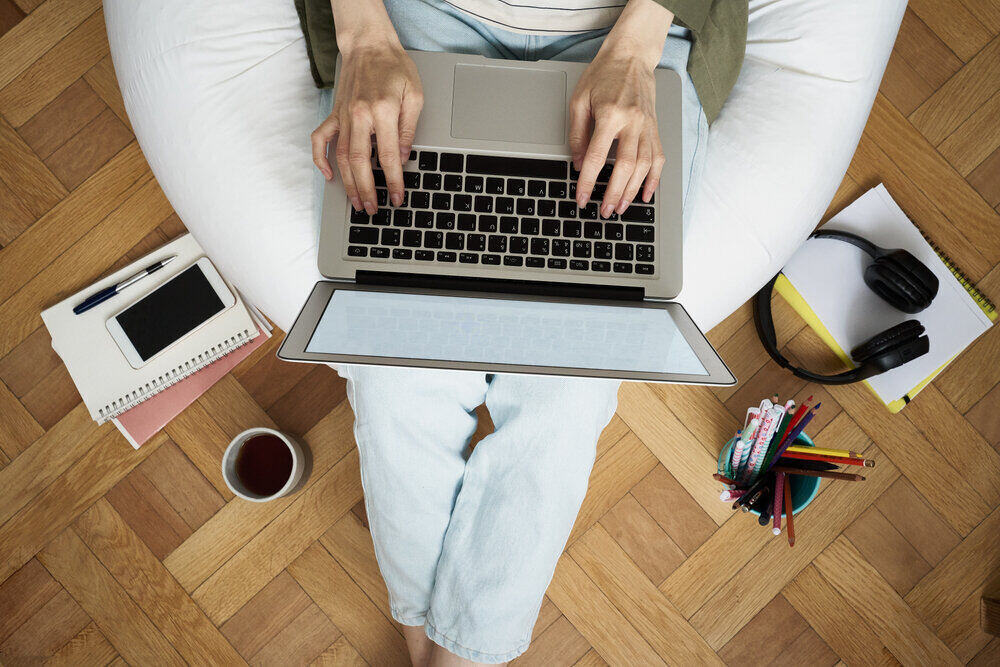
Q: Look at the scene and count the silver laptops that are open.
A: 1